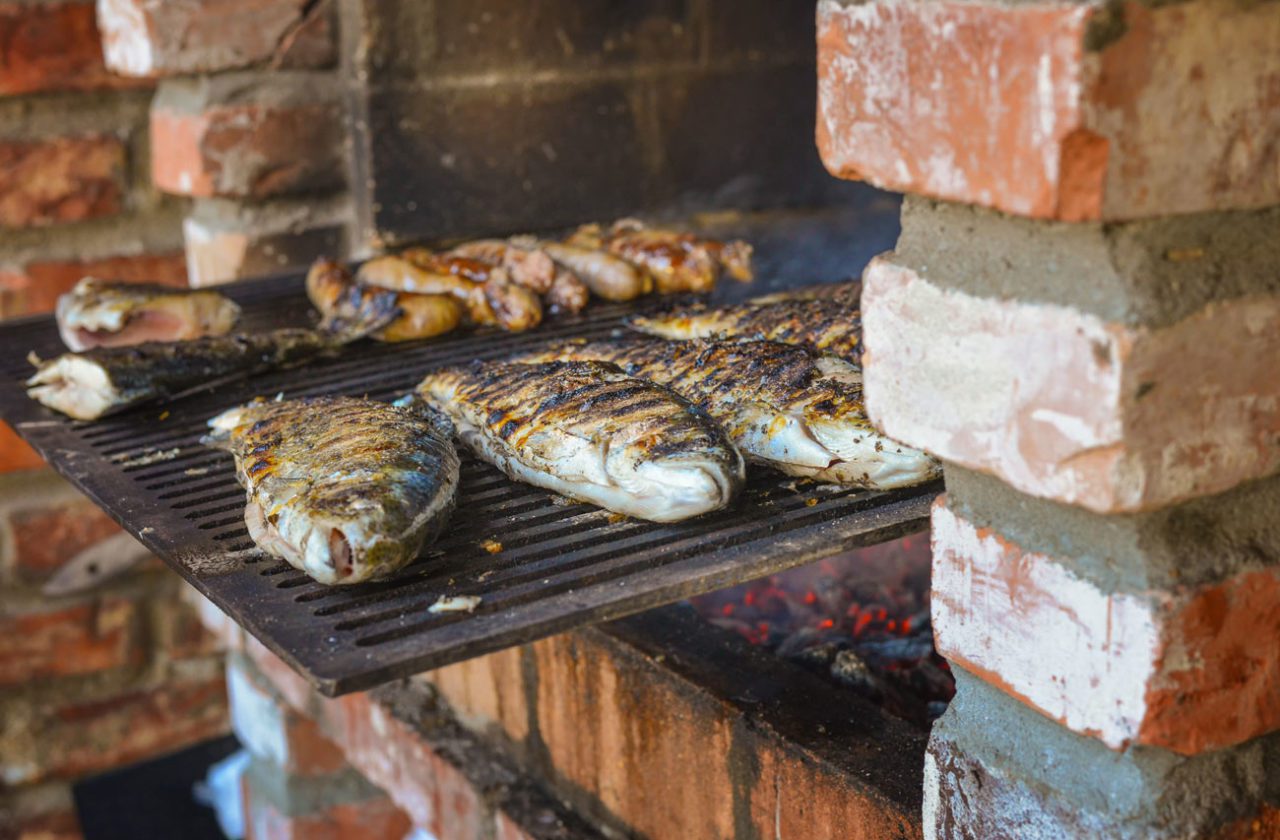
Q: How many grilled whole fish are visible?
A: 4